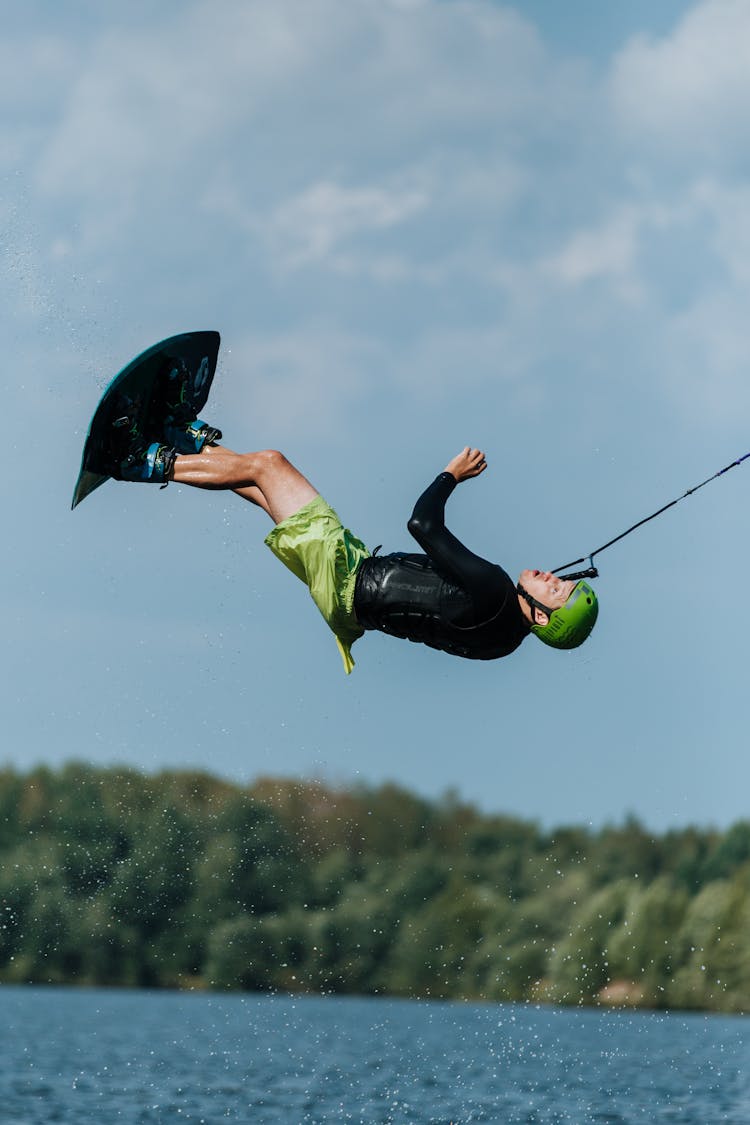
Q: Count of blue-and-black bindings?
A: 2